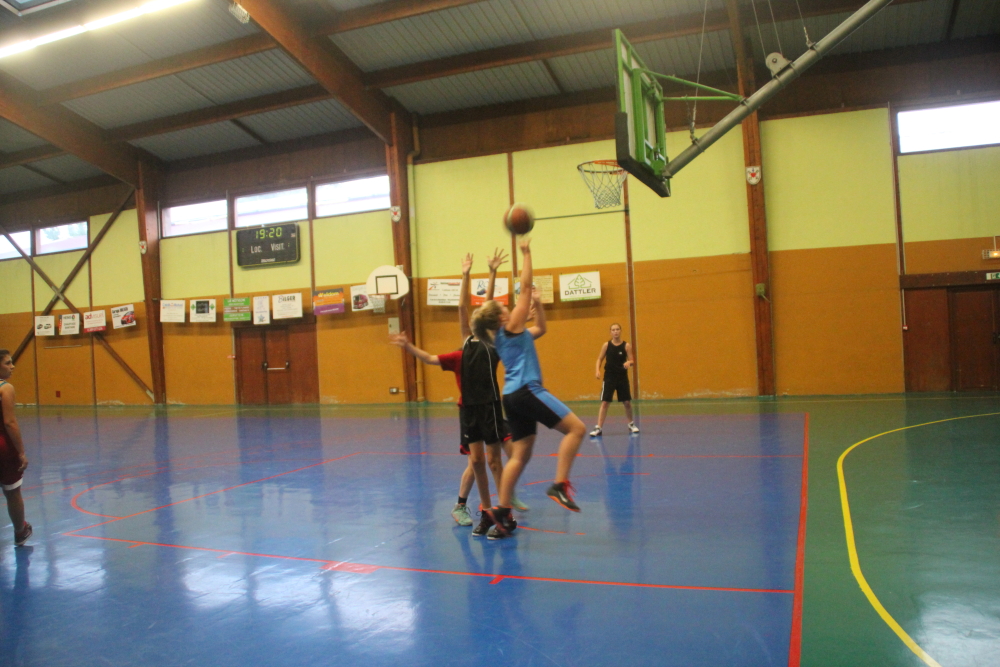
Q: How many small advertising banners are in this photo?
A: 15